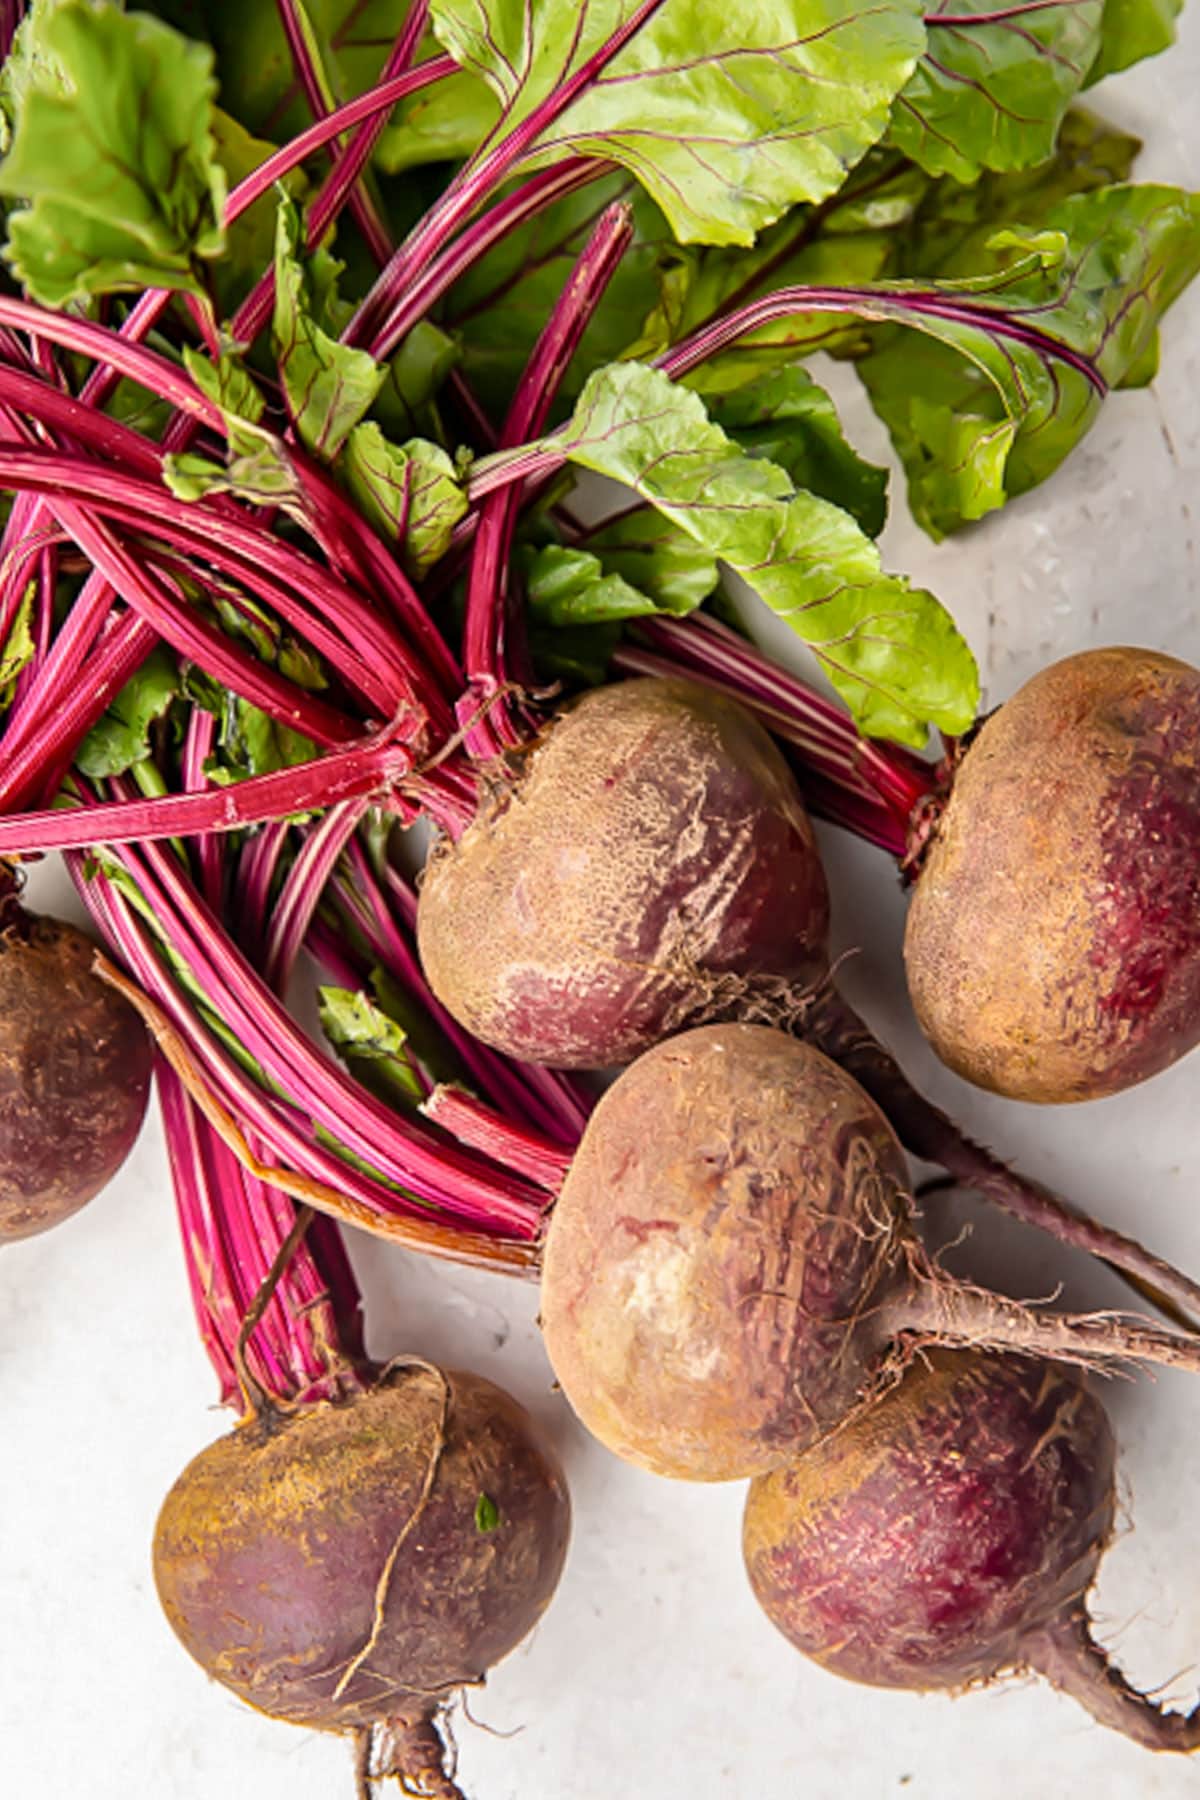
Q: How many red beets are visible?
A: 6